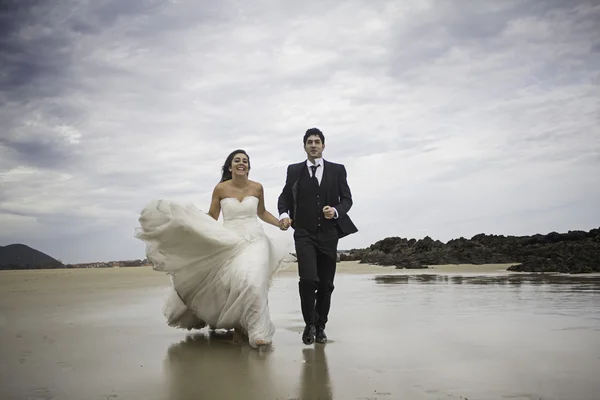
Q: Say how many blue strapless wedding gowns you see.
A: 0